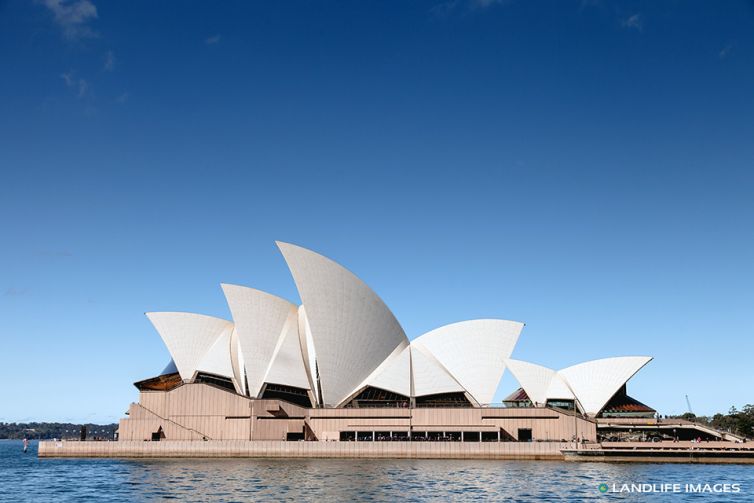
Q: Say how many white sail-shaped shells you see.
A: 6